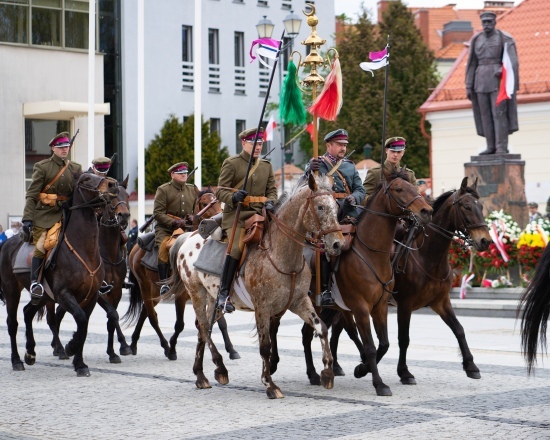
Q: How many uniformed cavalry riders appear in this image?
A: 6